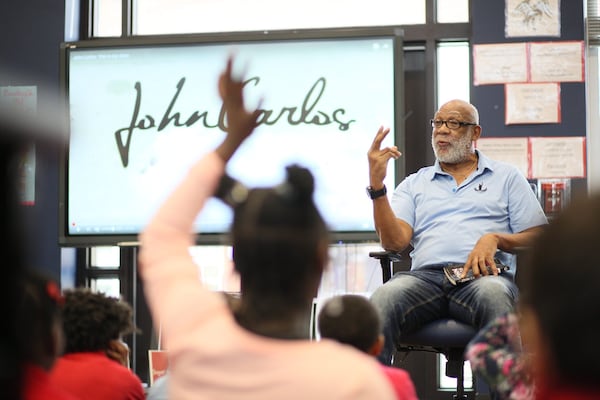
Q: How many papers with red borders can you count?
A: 5